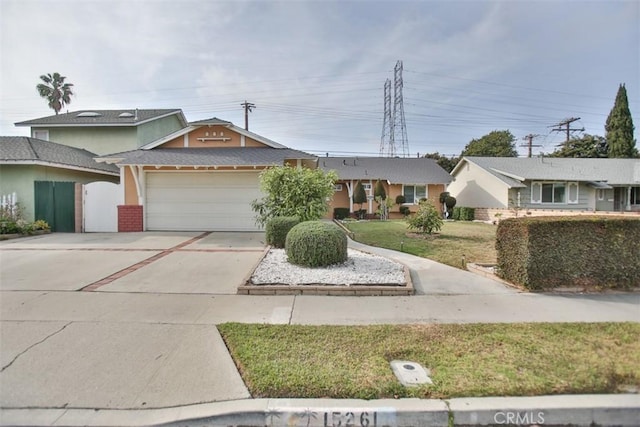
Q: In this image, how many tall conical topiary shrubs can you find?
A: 2